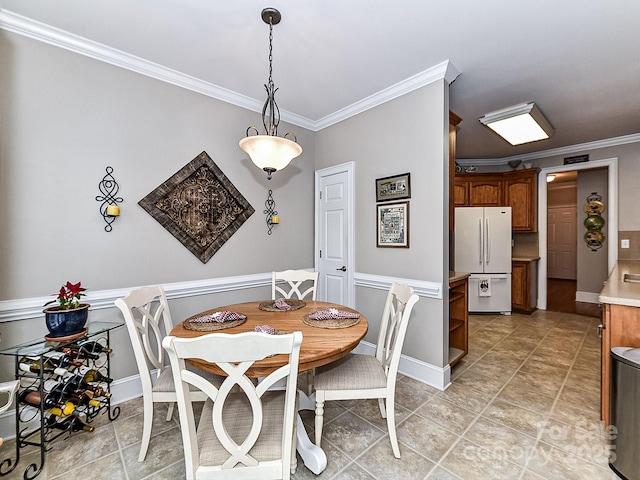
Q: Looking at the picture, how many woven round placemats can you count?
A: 4